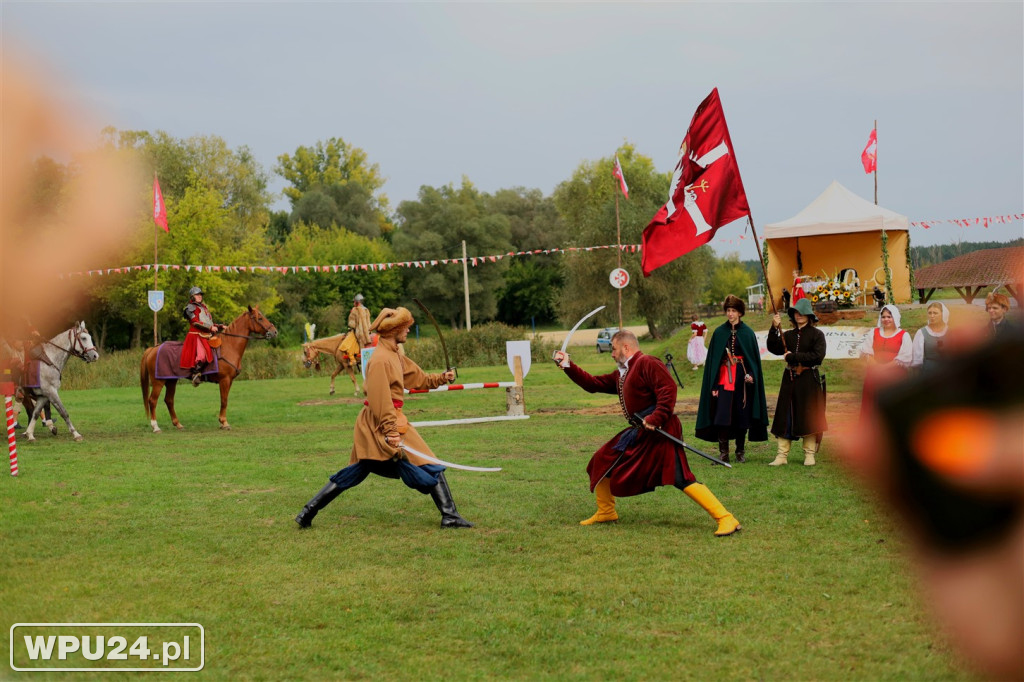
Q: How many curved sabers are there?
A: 3